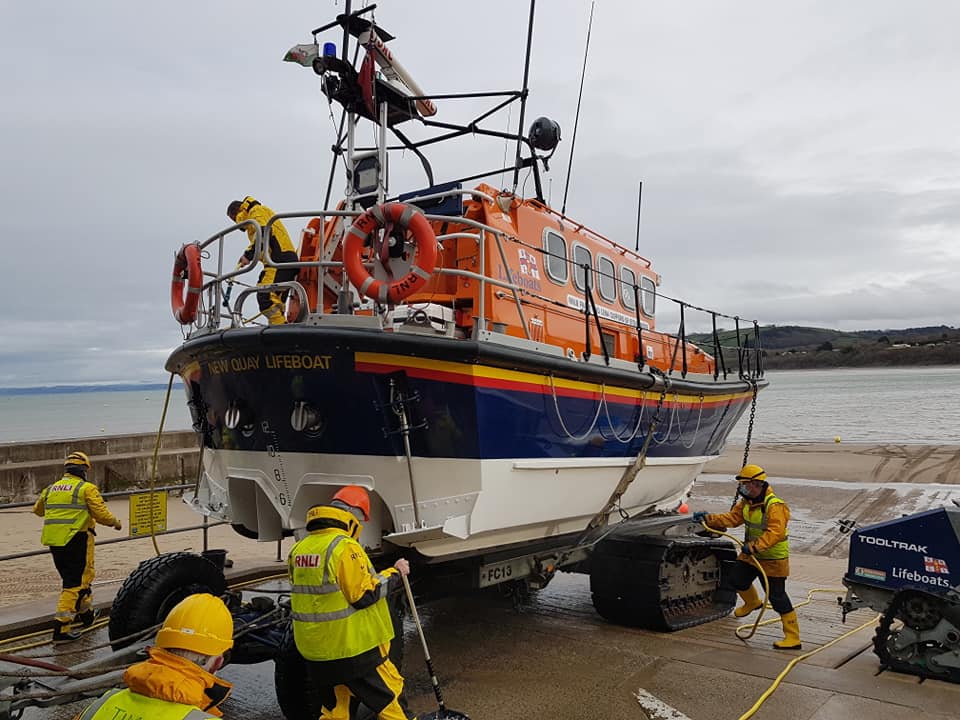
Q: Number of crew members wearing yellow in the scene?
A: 5